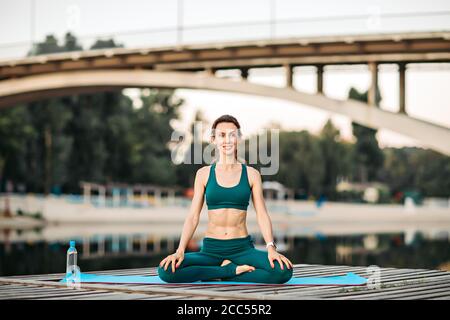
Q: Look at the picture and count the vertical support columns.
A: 6